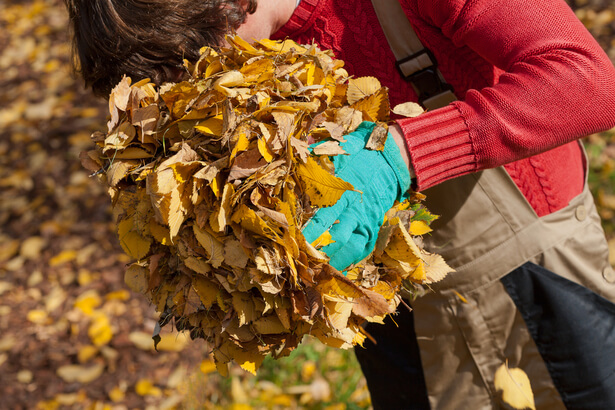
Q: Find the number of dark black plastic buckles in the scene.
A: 1